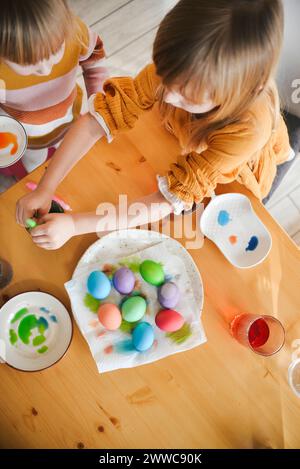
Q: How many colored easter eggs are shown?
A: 8